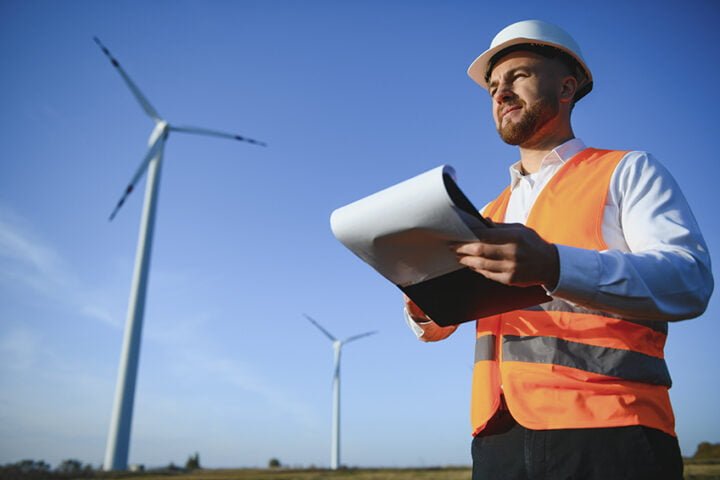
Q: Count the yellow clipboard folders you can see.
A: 0